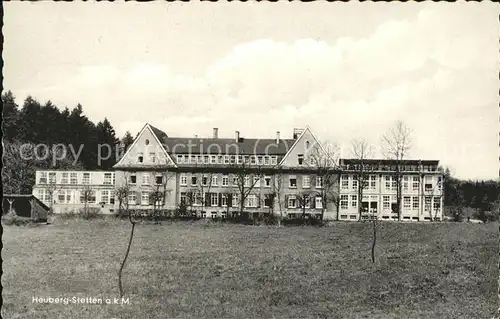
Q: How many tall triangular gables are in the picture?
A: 2